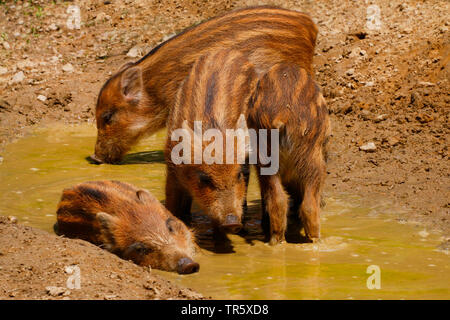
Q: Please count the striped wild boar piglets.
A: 4